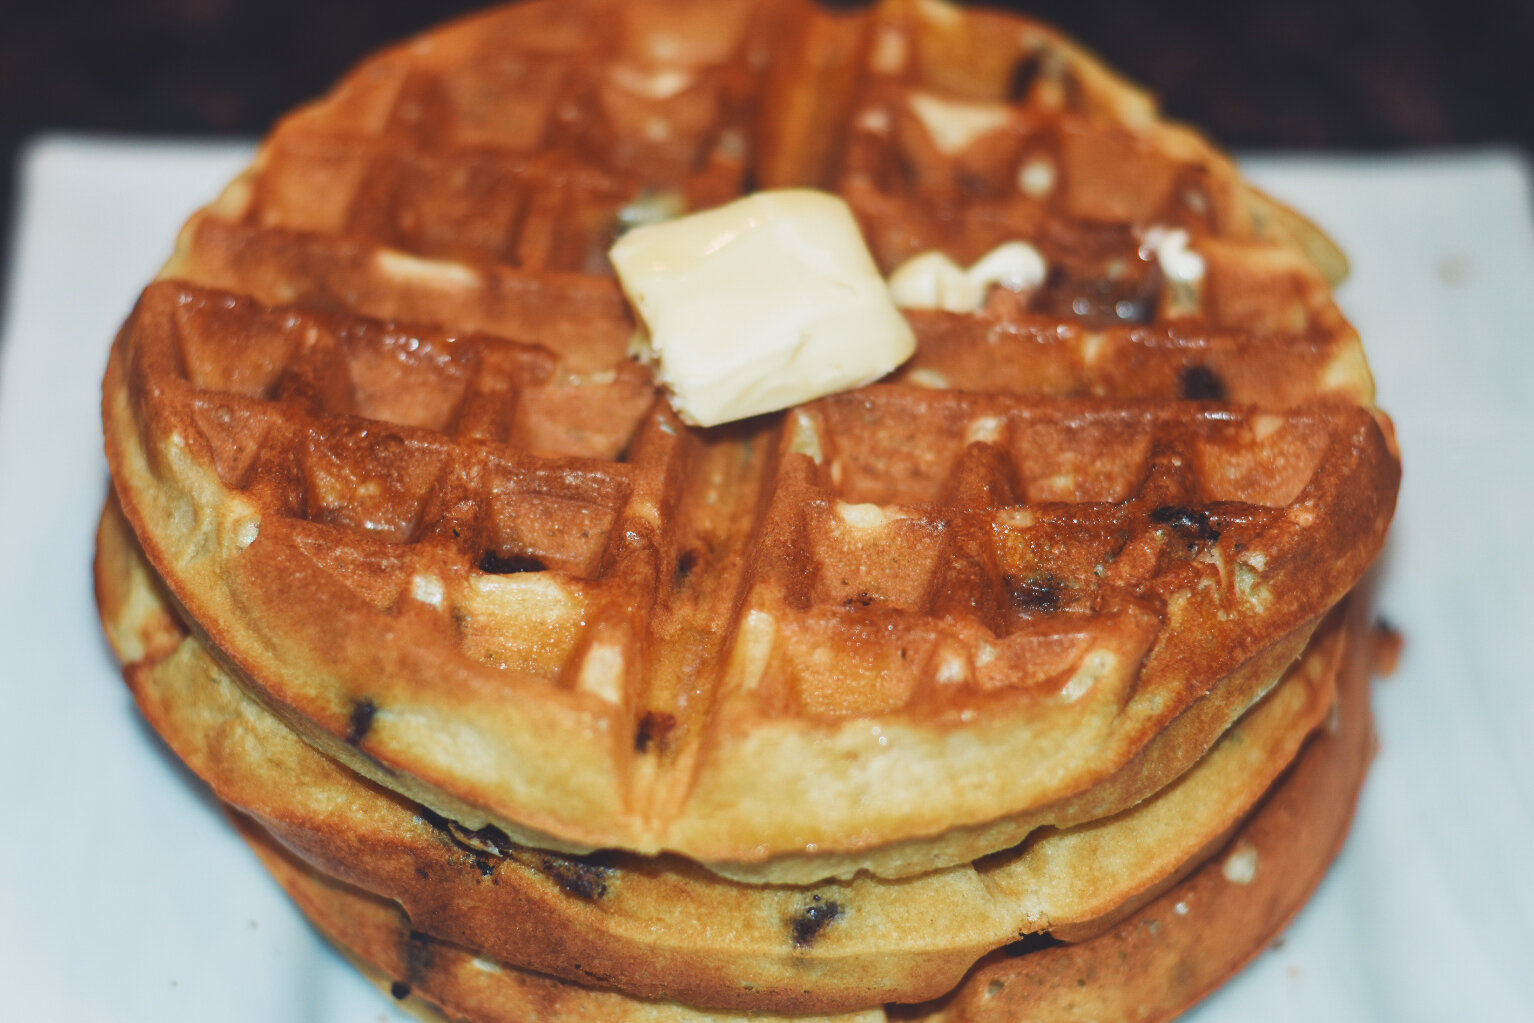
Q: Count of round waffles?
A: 3